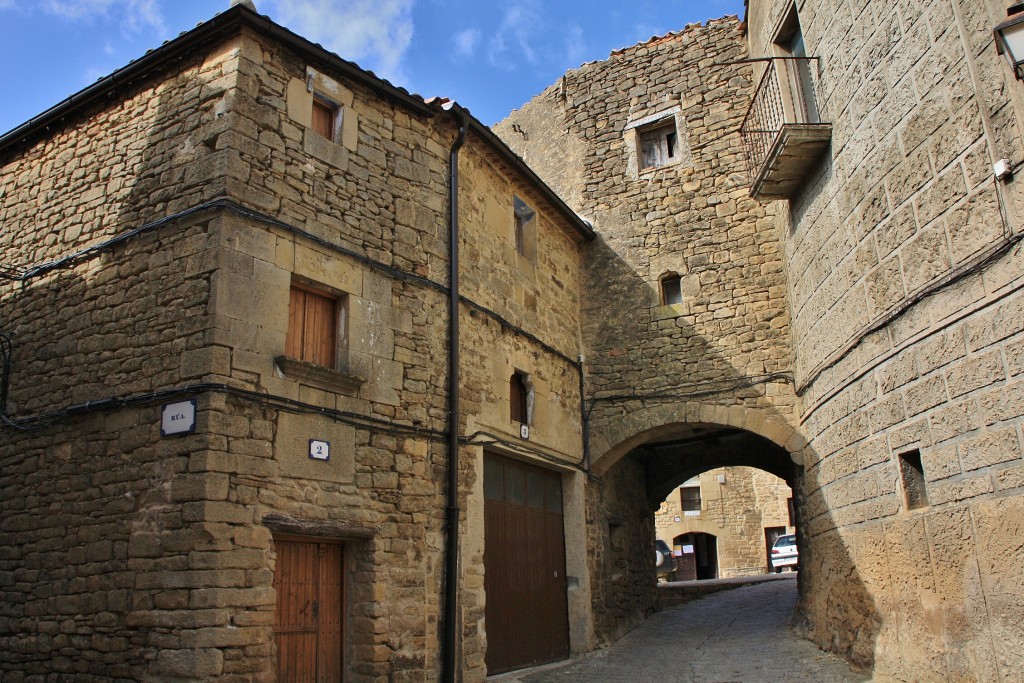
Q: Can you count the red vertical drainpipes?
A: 0